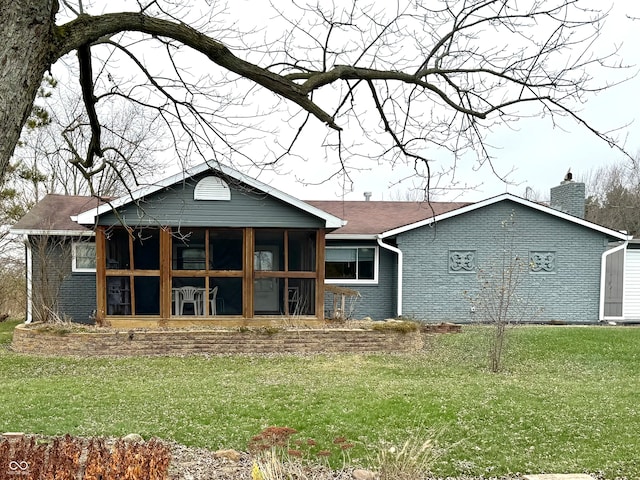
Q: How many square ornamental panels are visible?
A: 2